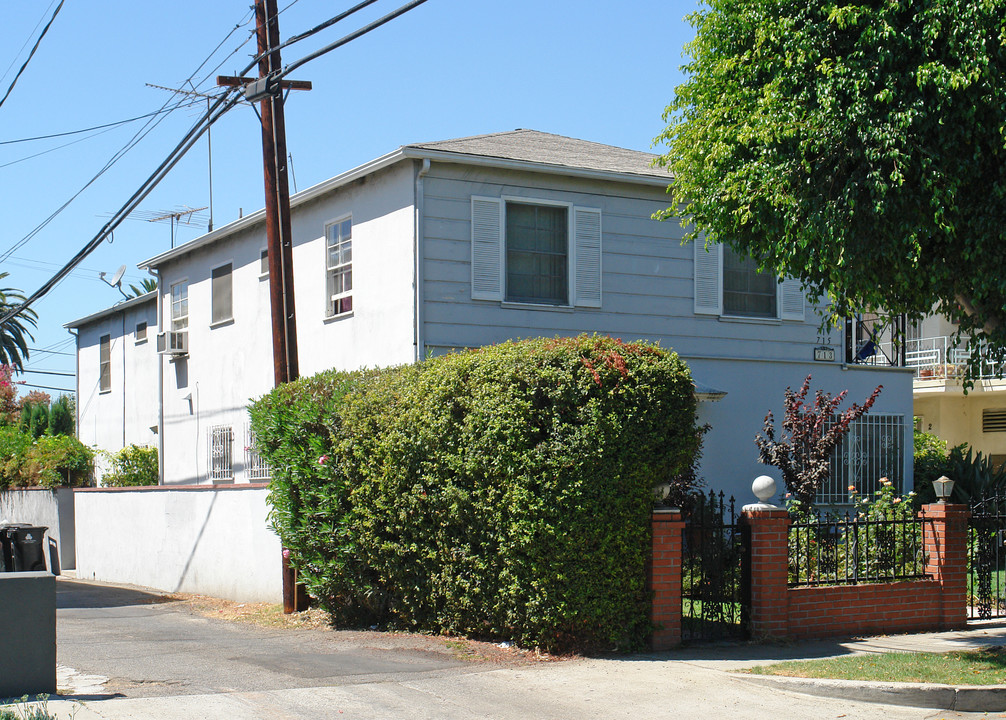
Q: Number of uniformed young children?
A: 0